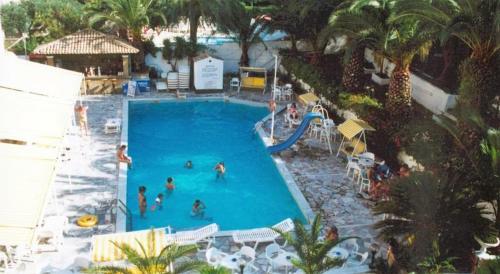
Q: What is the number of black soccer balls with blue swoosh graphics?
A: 0